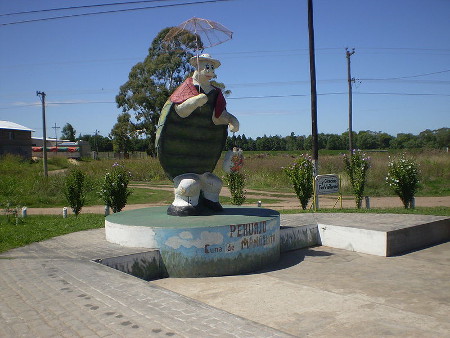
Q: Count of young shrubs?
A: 6